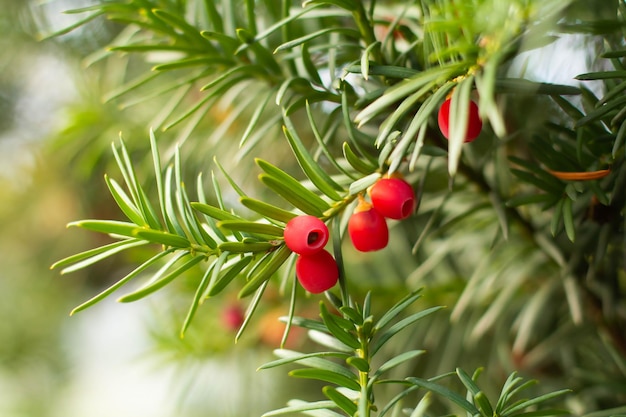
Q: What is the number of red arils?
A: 5